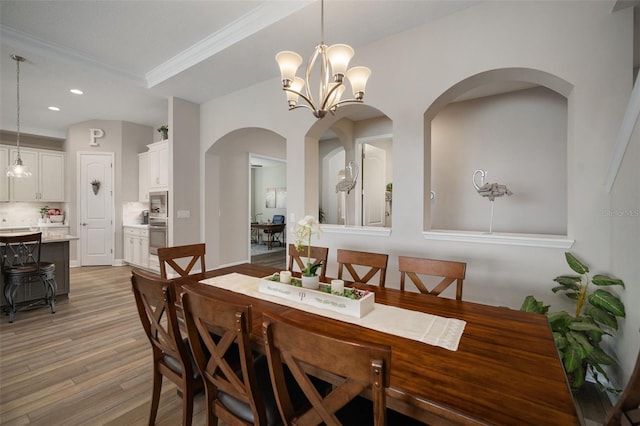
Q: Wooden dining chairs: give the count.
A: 8